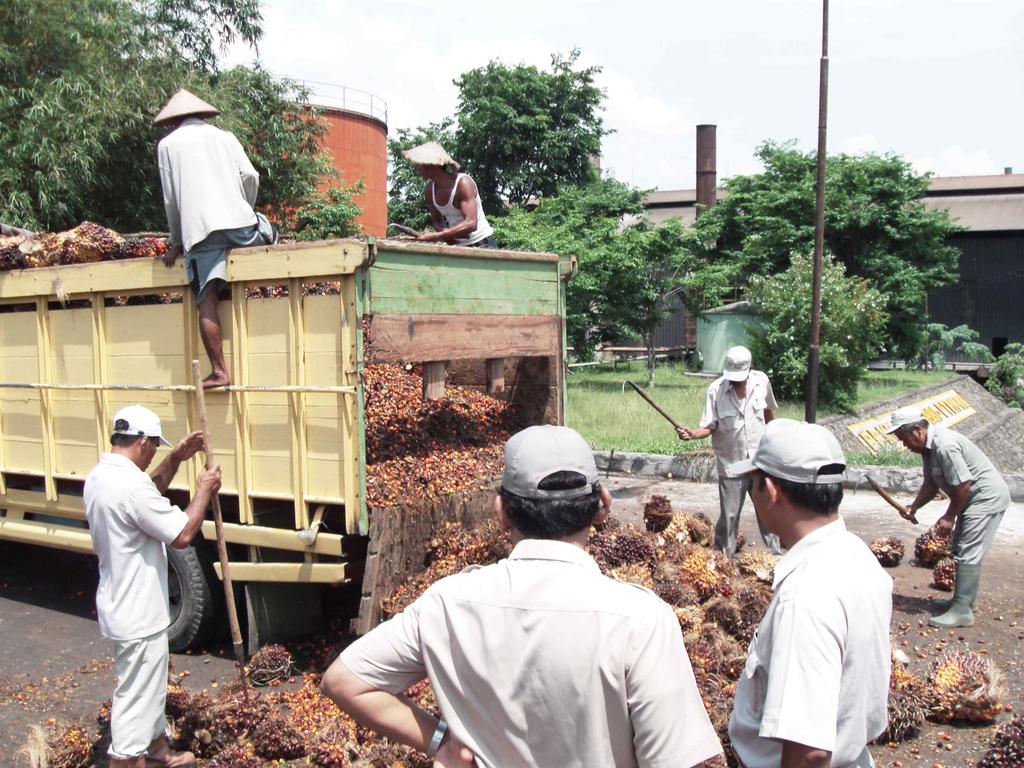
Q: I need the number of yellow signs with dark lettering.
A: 1